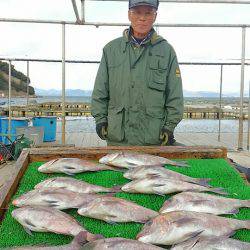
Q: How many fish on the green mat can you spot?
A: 13